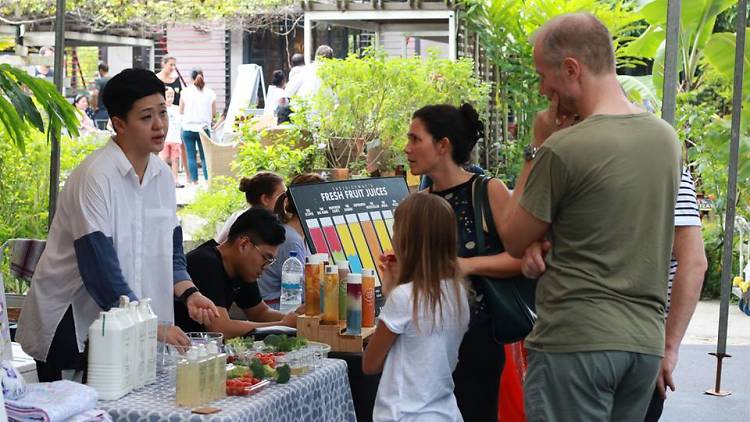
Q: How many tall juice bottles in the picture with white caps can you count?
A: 6